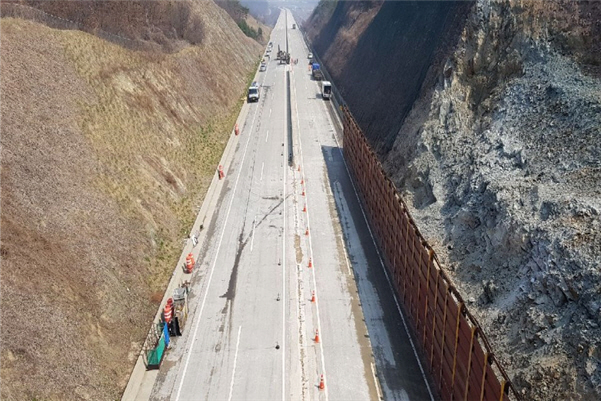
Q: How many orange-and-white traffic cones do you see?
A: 9